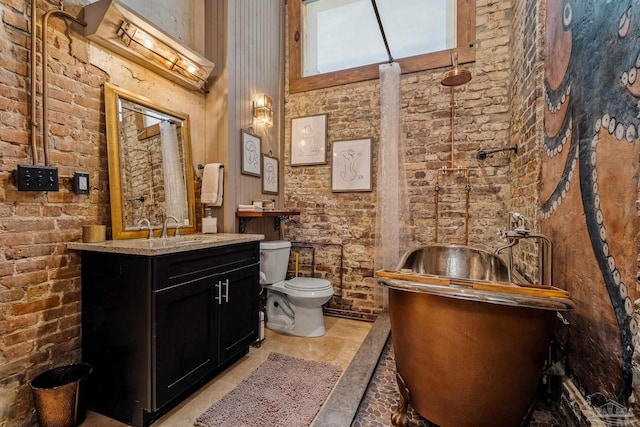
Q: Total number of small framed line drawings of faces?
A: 2